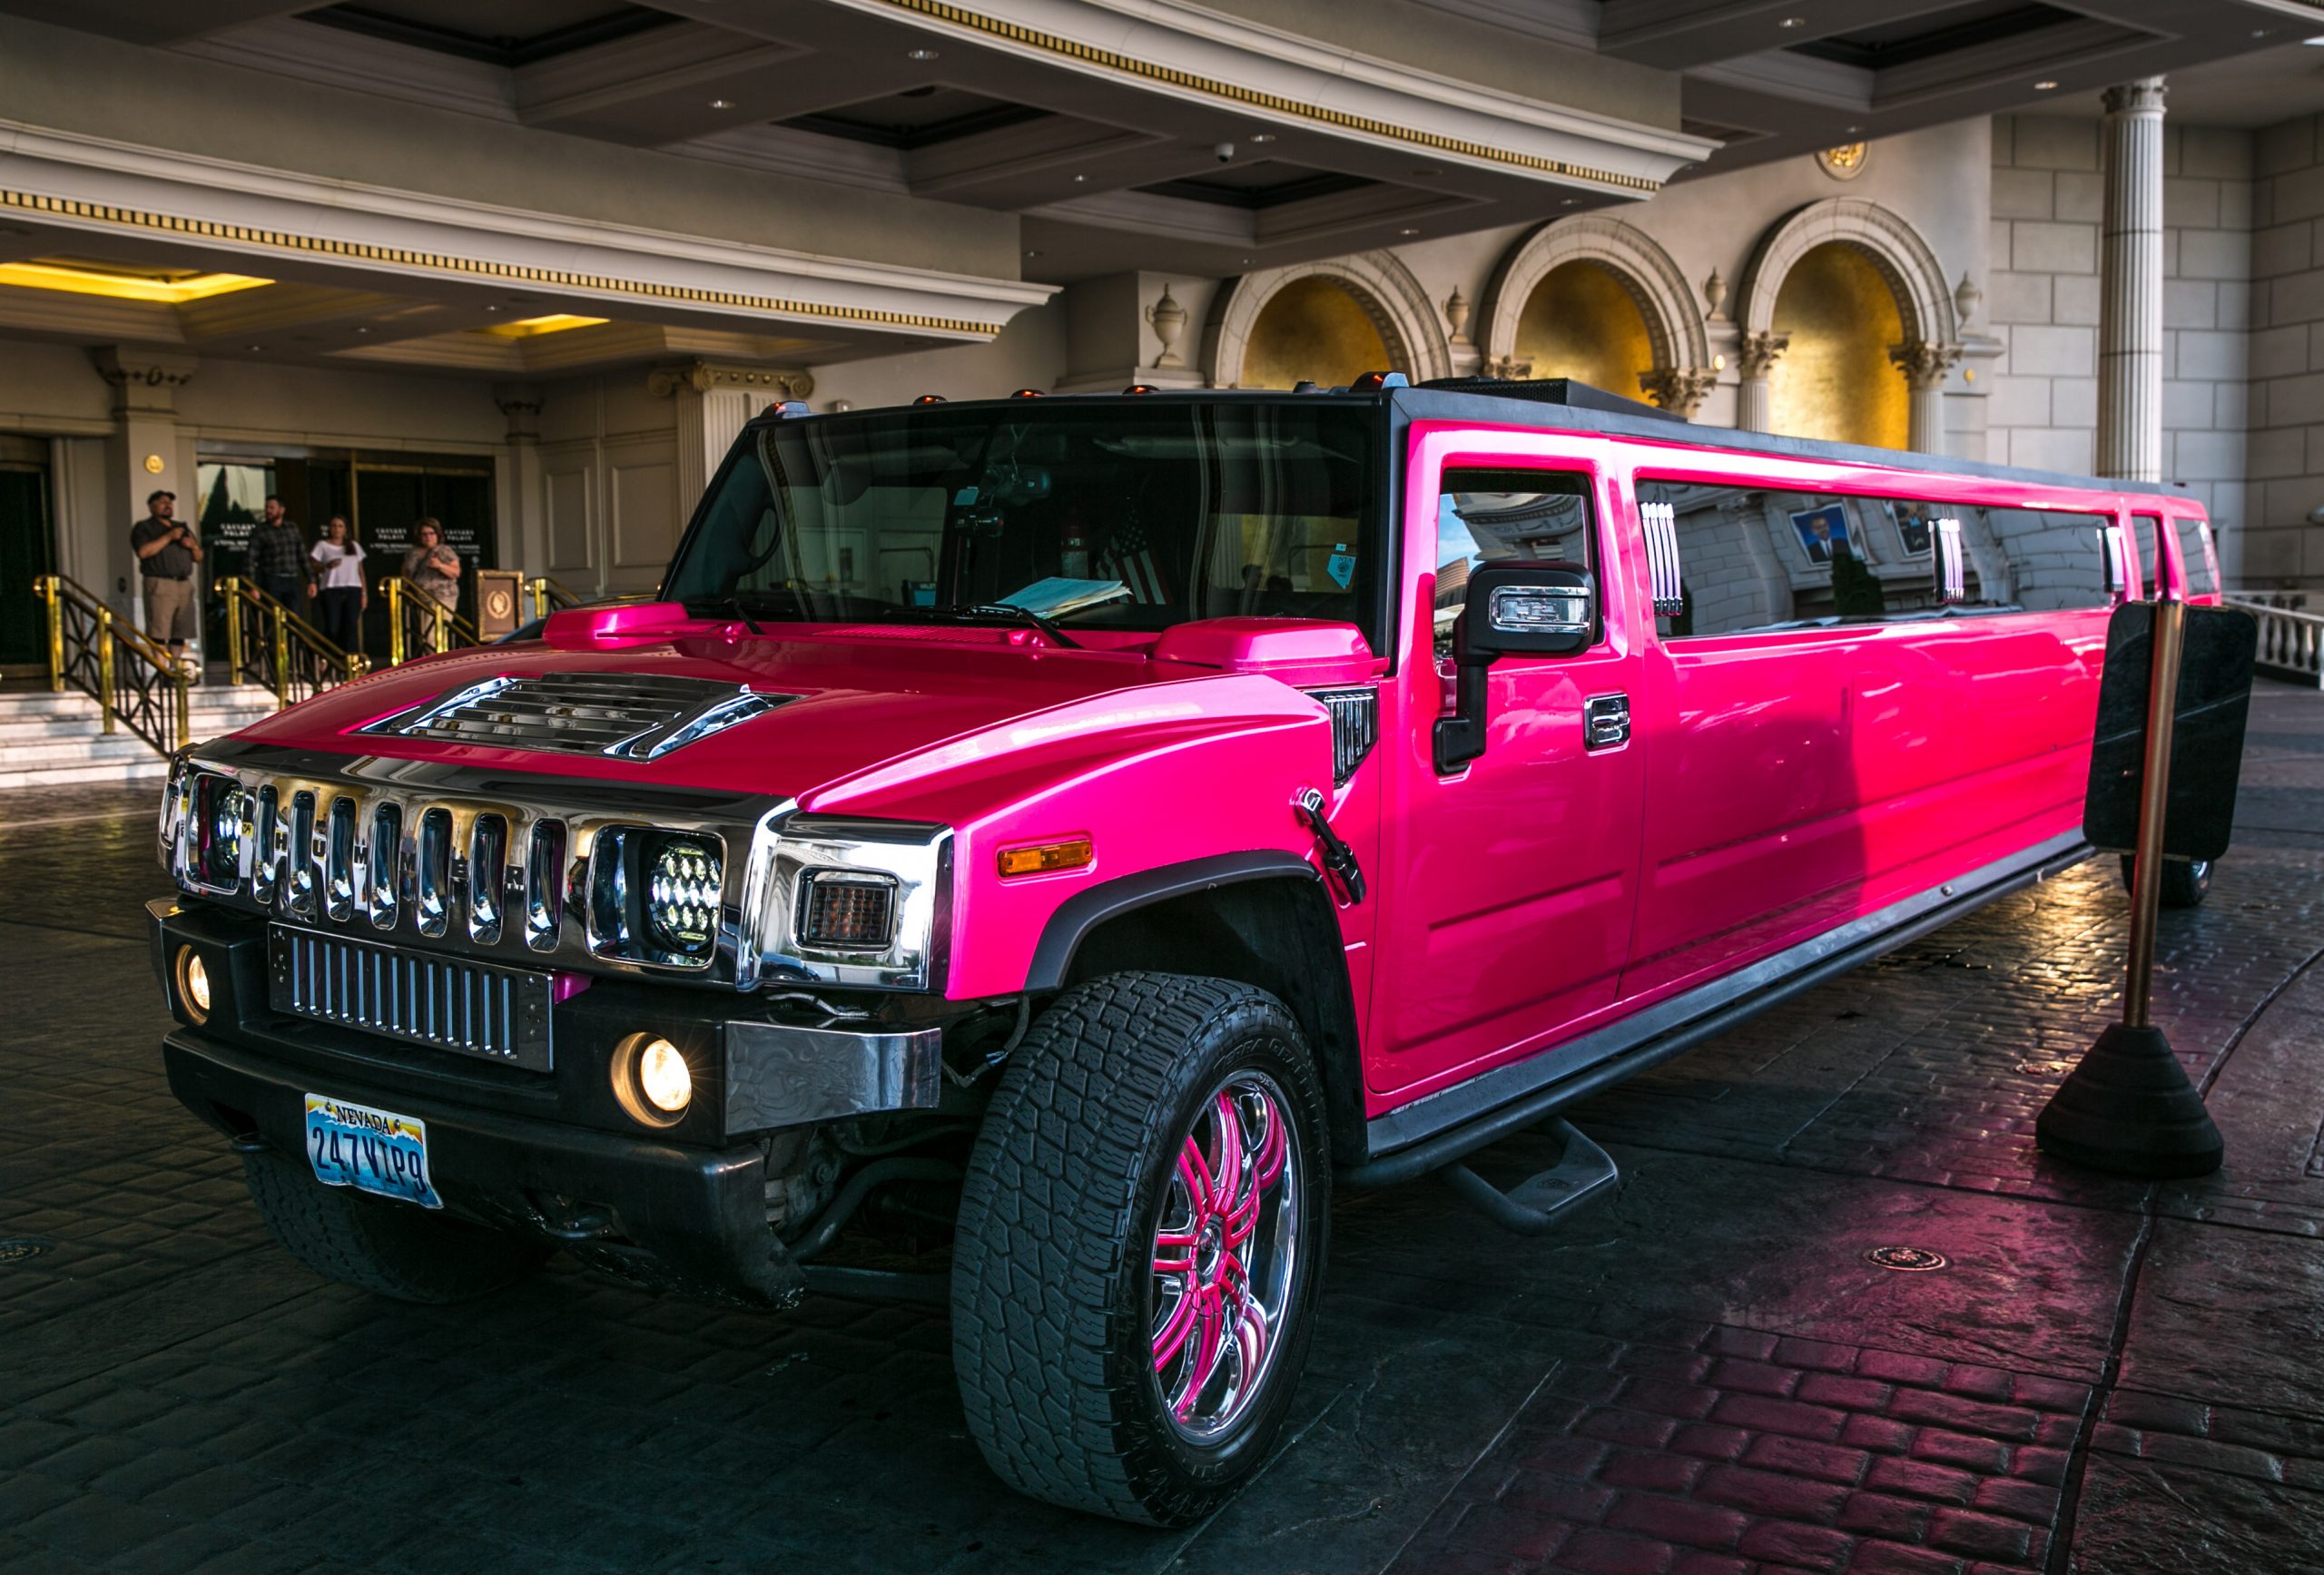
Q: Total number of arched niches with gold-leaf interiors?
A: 3